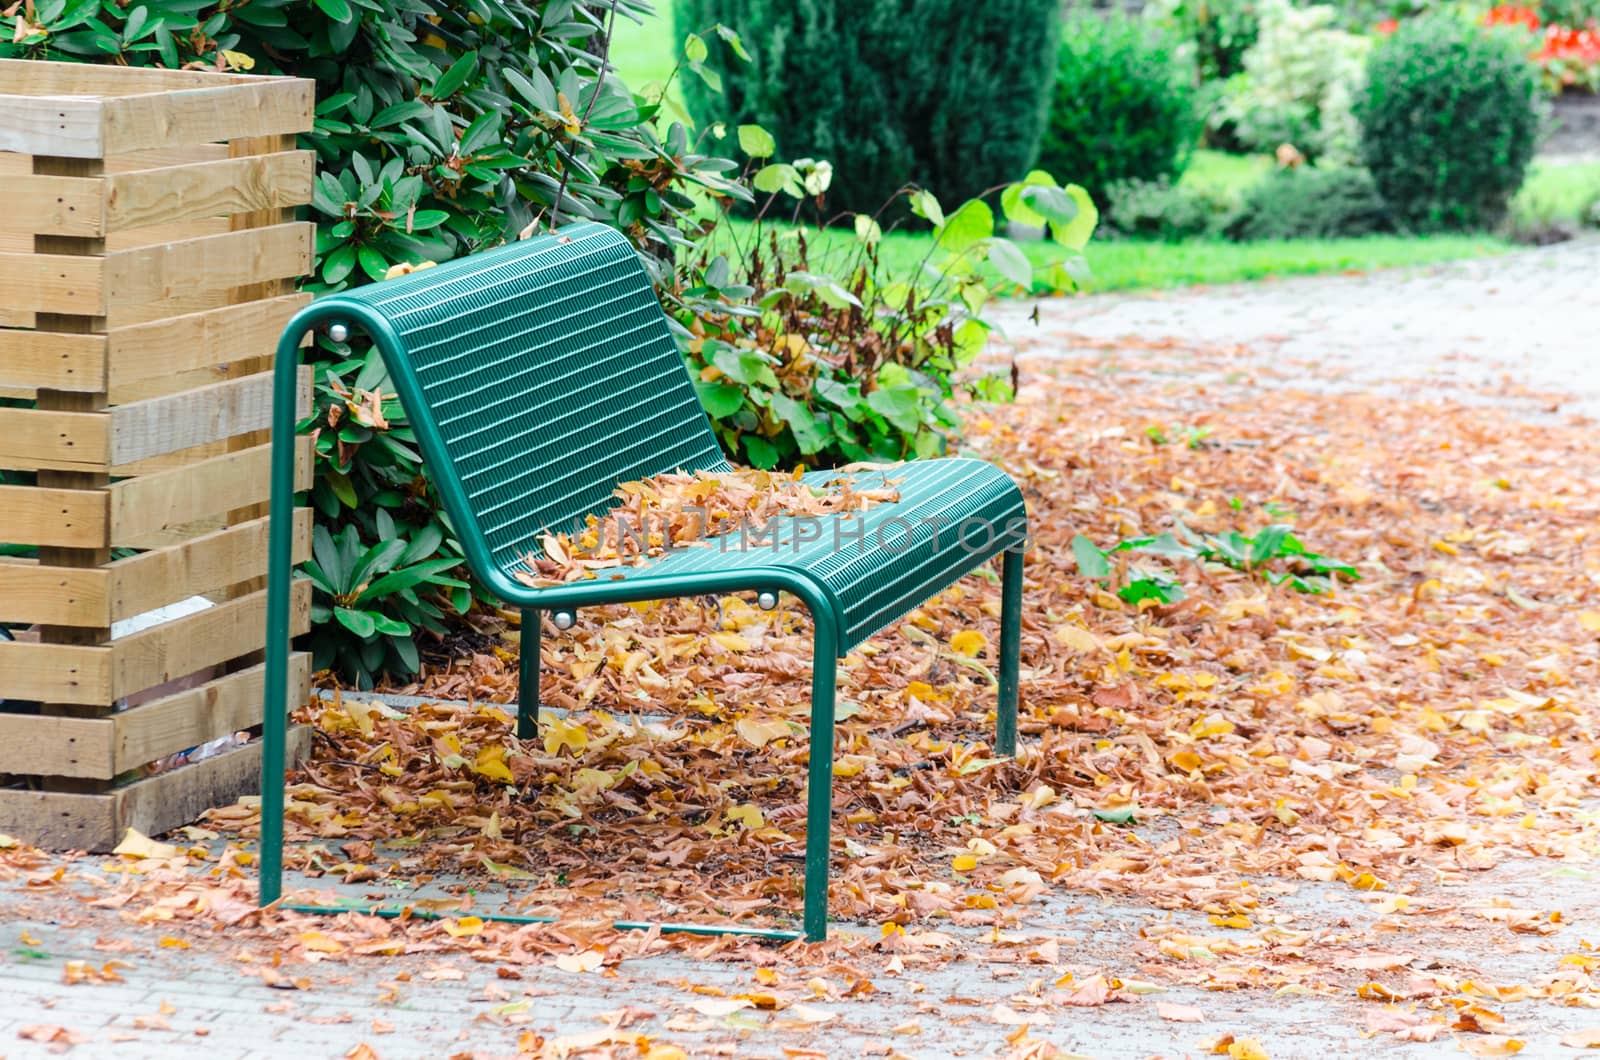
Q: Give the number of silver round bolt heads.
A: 3